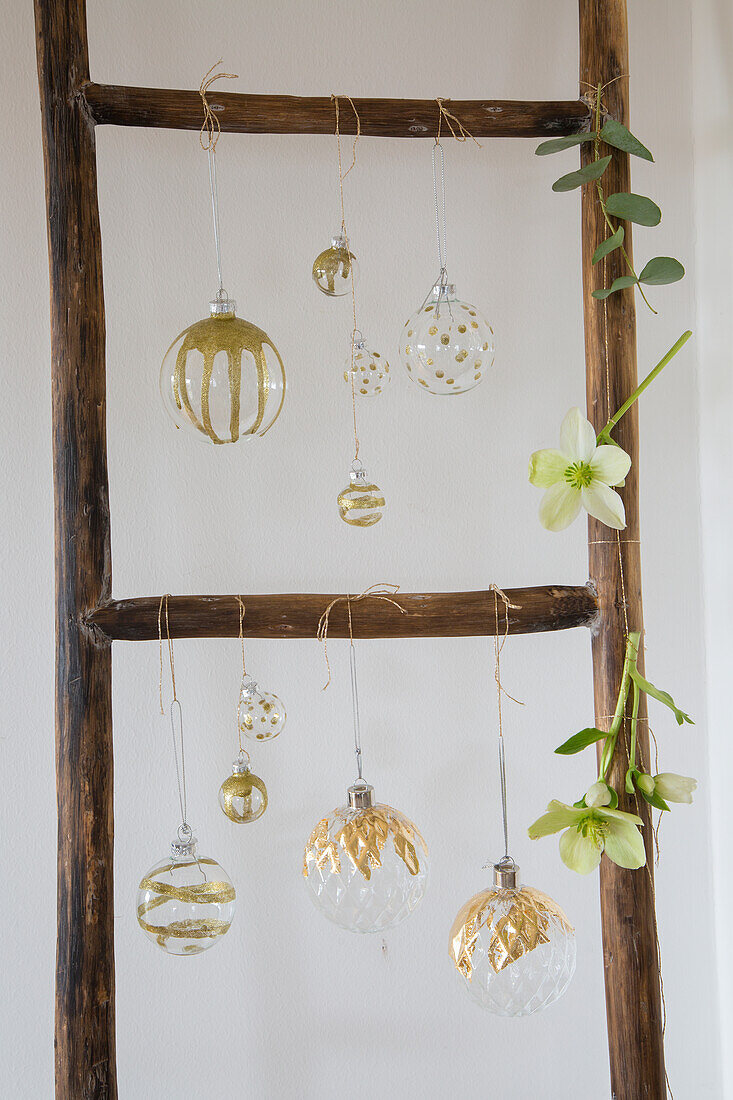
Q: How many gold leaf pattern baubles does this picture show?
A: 2